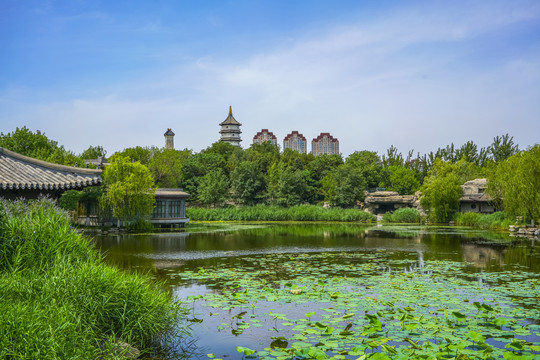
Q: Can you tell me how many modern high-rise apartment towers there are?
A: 3